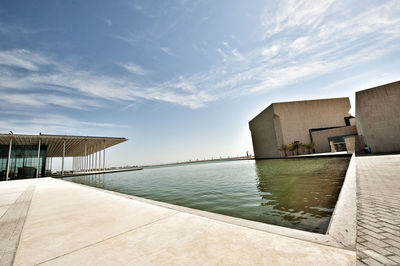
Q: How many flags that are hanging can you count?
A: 0